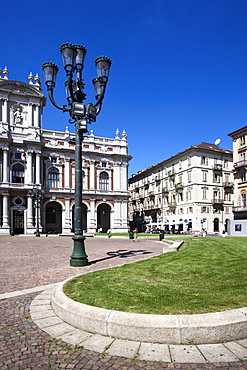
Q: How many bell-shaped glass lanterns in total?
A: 6